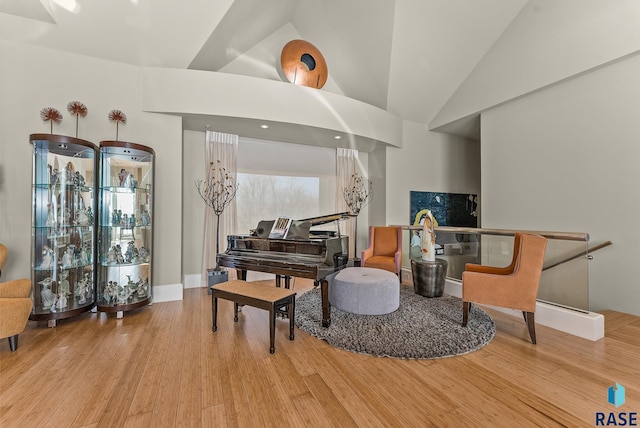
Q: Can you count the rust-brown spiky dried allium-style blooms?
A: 3